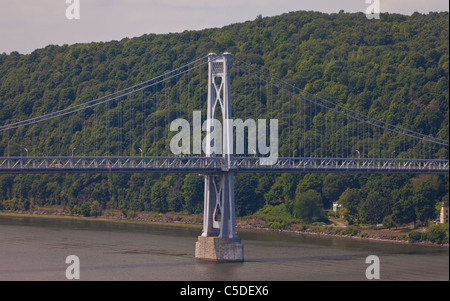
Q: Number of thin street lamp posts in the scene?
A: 7